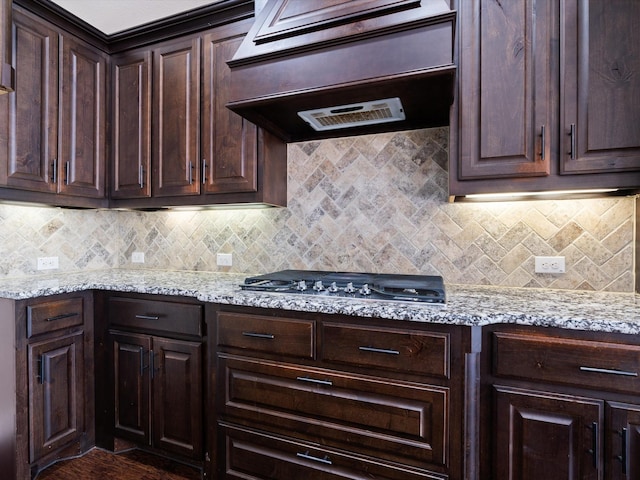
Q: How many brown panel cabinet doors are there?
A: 12